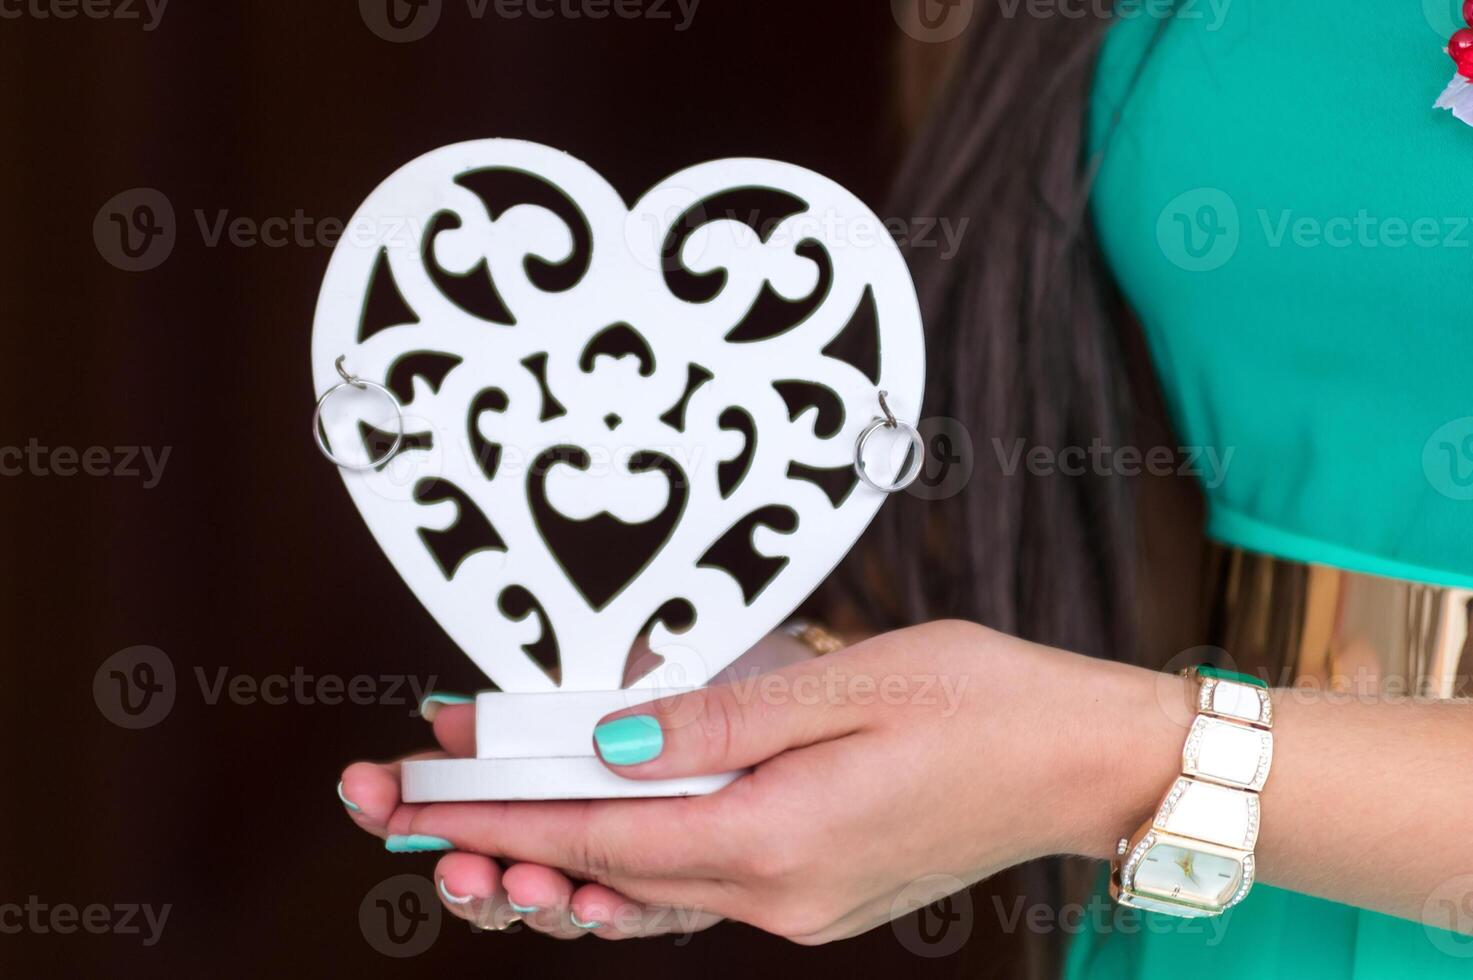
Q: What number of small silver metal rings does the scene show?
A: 2